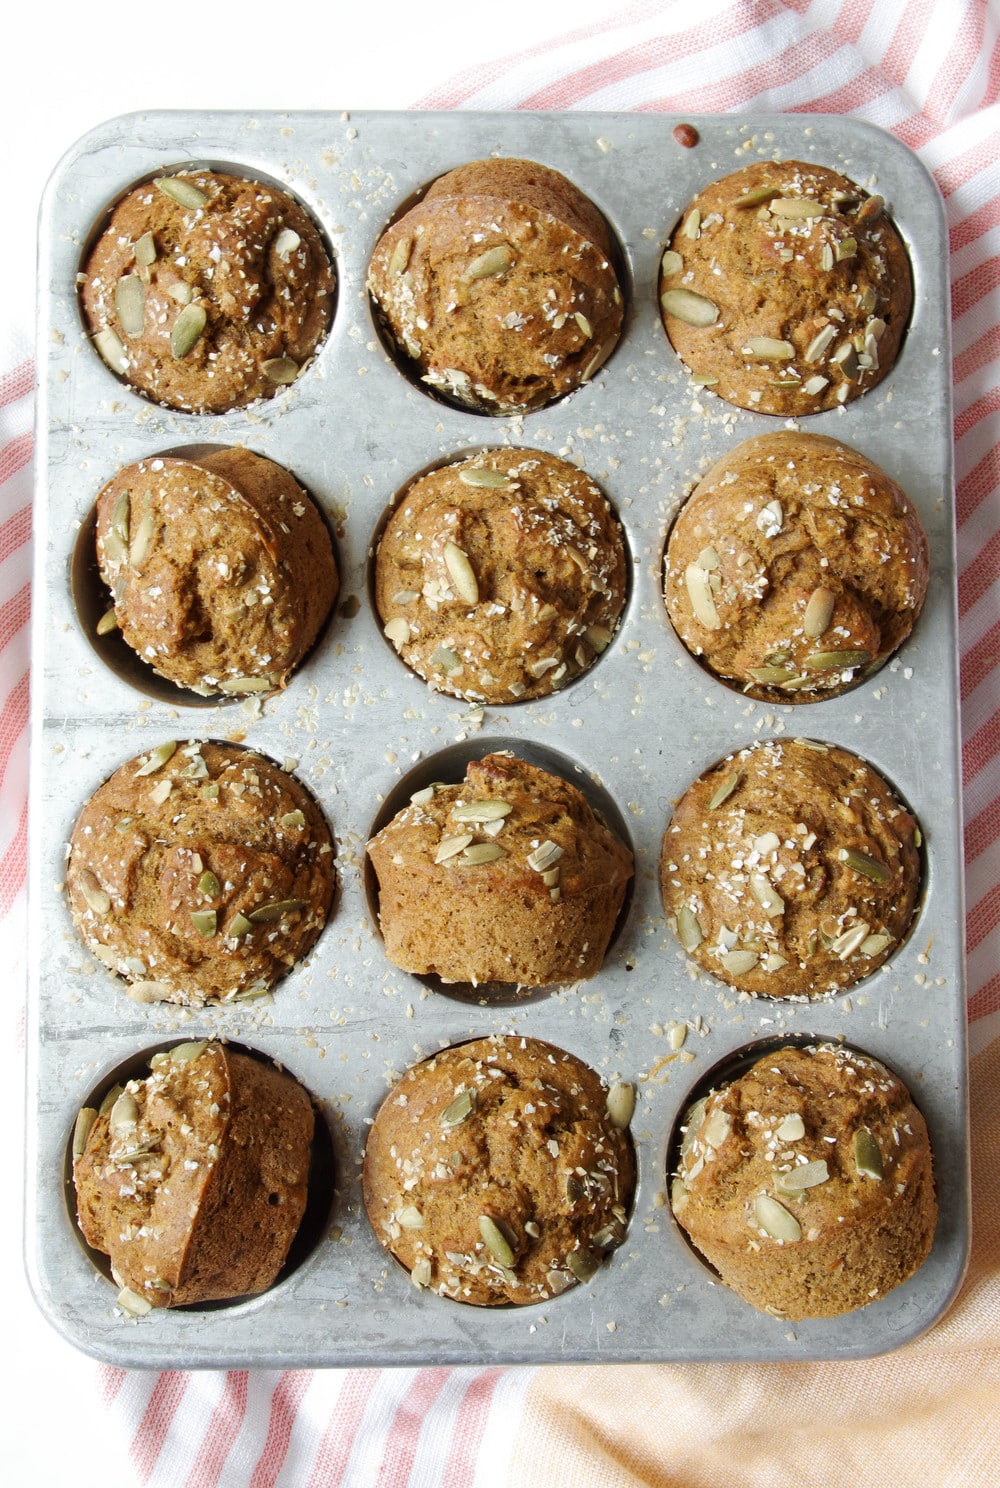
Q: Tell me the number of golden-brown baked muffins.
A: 12